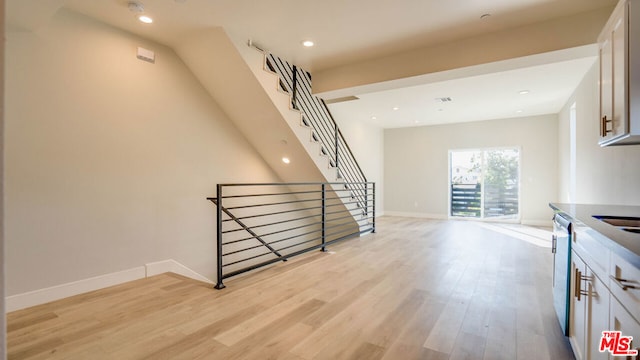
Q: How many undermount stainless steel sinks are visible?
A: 1